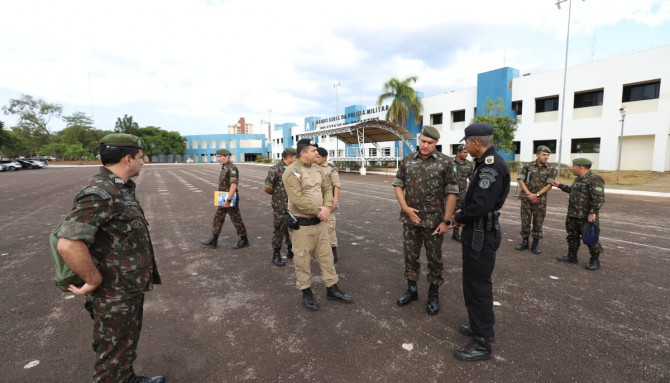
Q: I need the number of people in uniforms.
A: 10